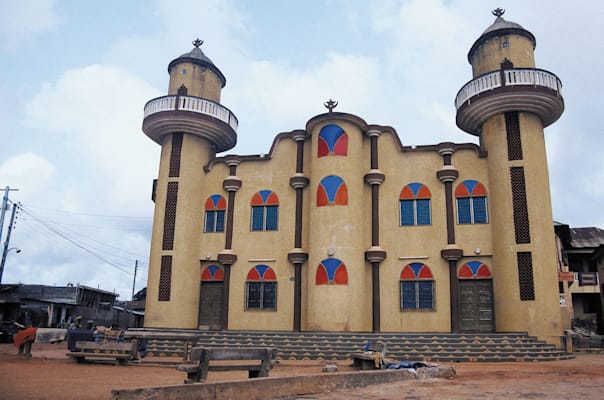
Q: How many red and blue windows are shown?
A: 11